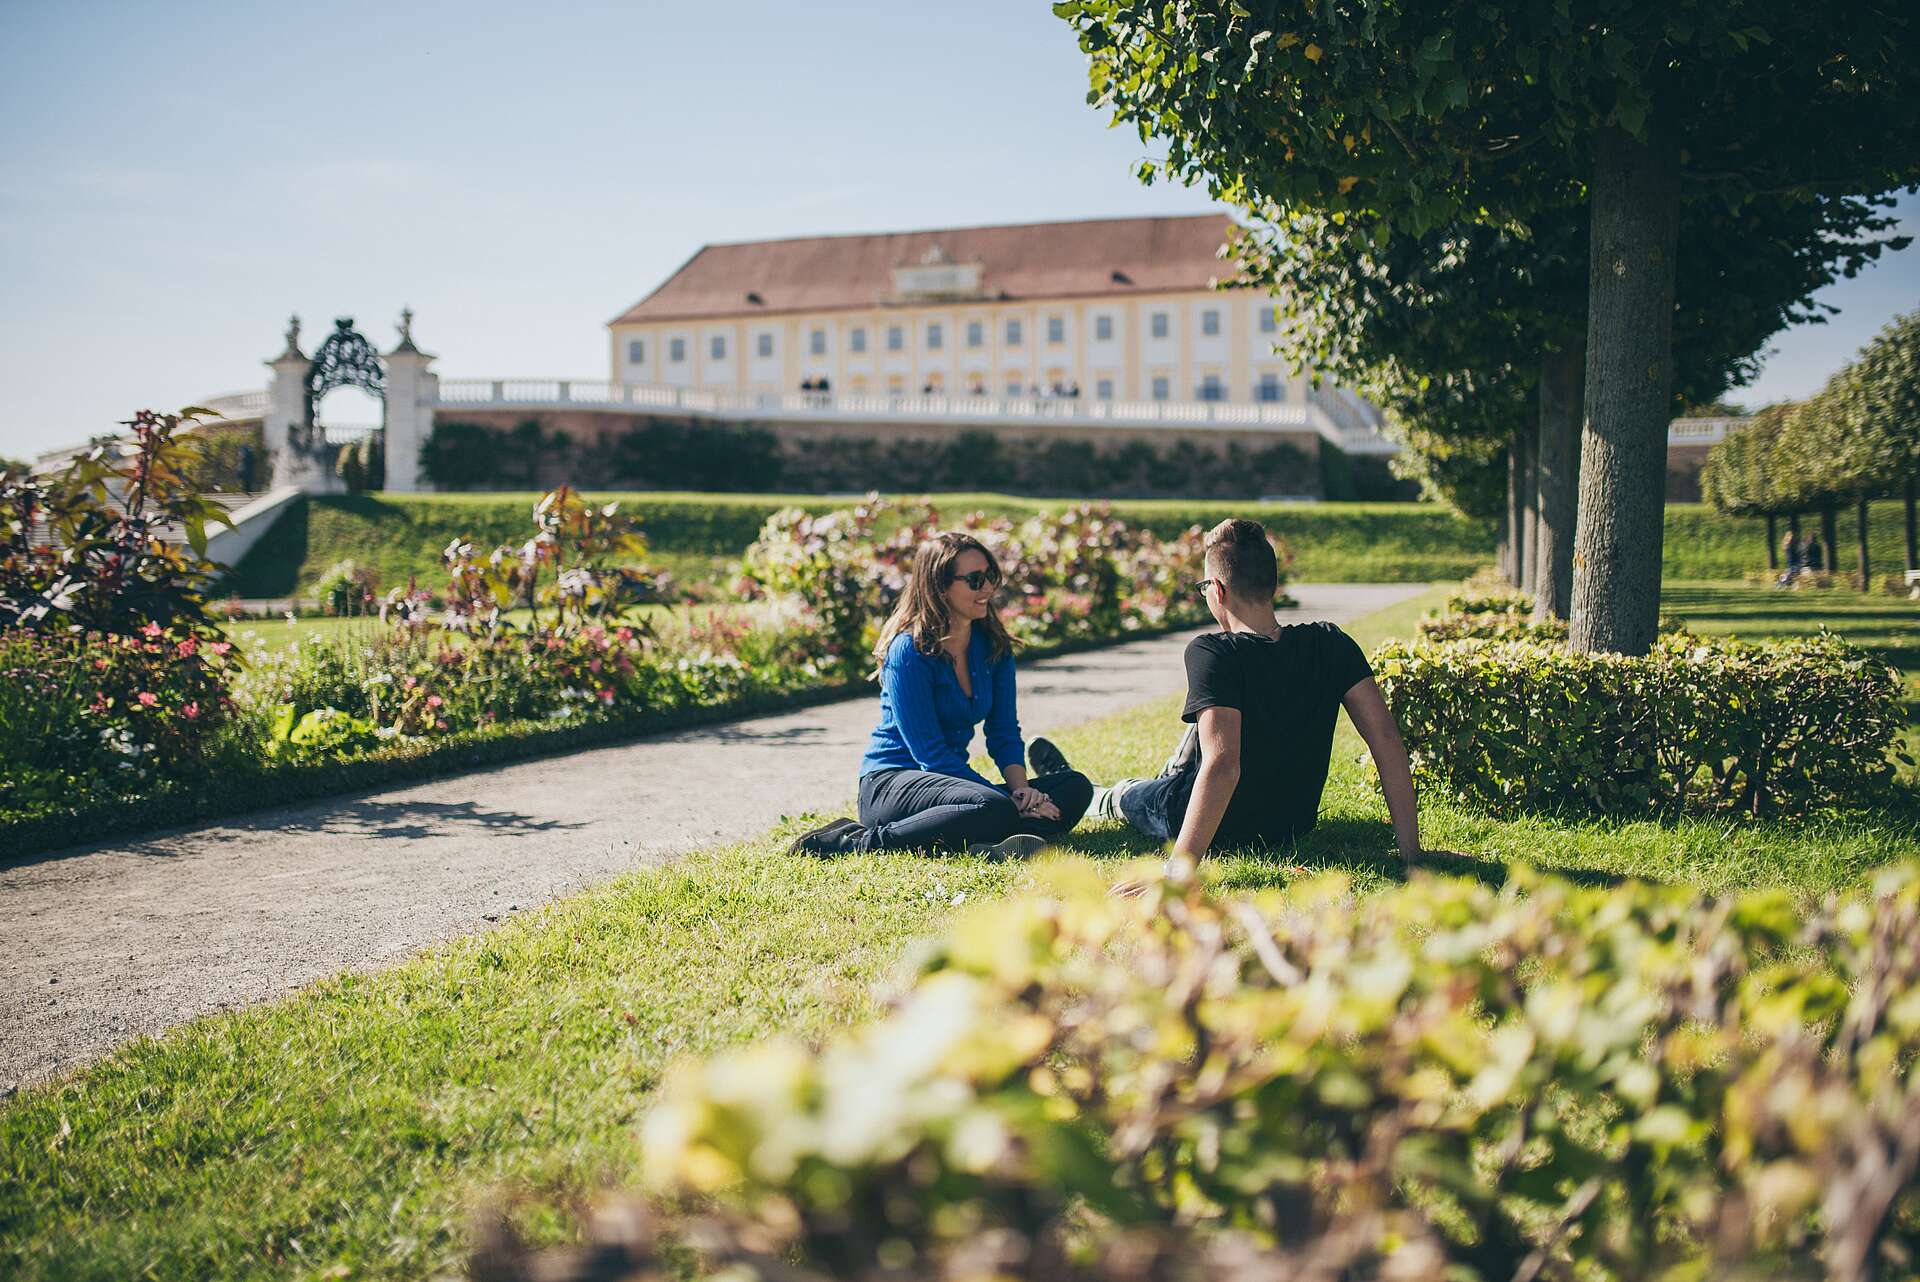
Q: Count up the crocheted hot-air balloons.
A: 0